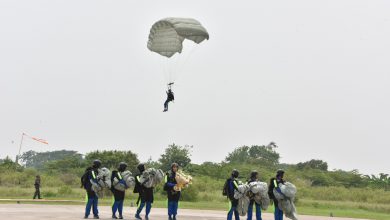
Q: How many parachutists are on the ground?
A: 7